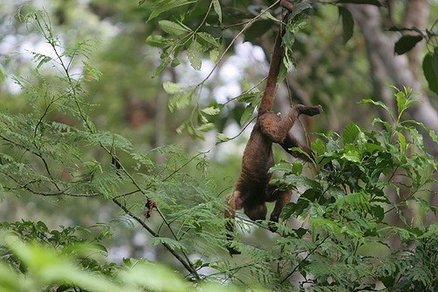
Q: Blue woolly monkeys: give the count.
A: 0